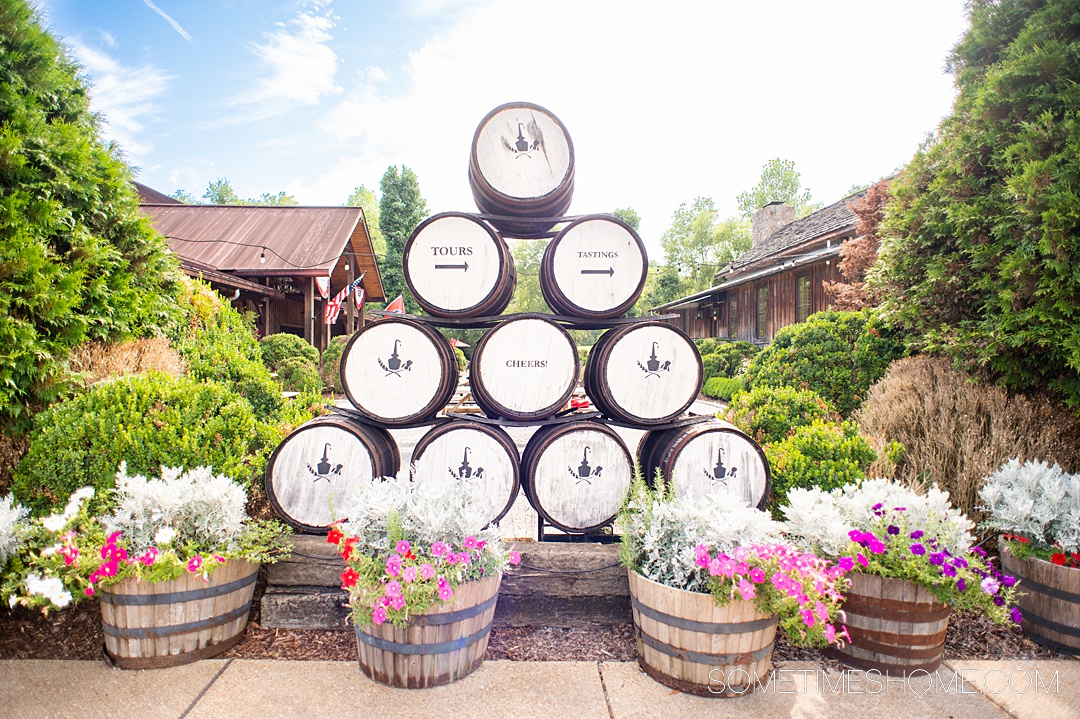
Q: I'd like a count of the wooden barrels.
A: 15